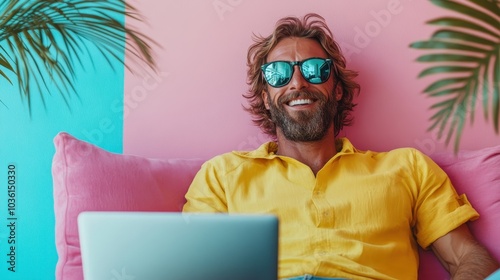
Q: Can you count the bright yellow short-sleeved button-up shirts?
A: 1